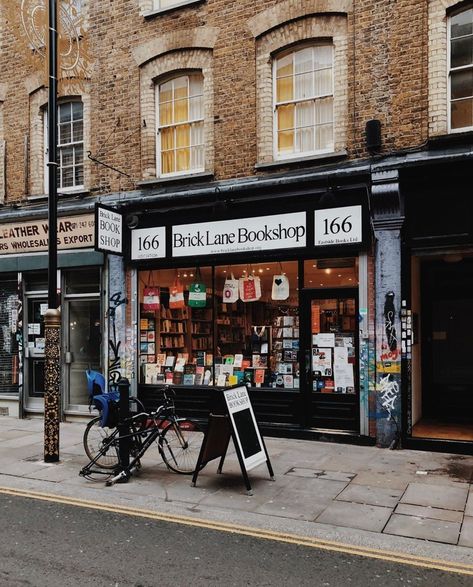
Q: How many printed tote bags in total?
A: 6